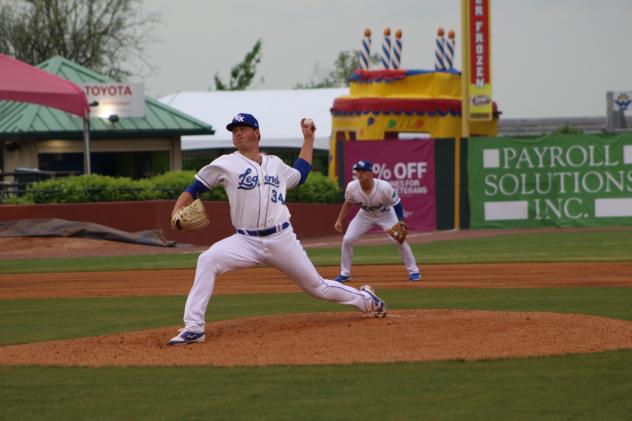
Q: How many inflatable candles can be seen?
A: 5